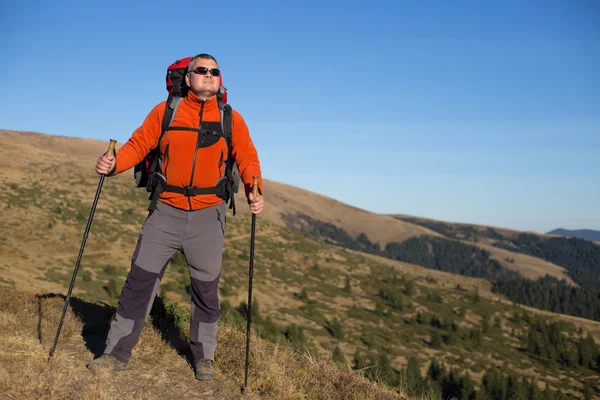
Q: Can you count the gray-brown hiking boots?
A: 2